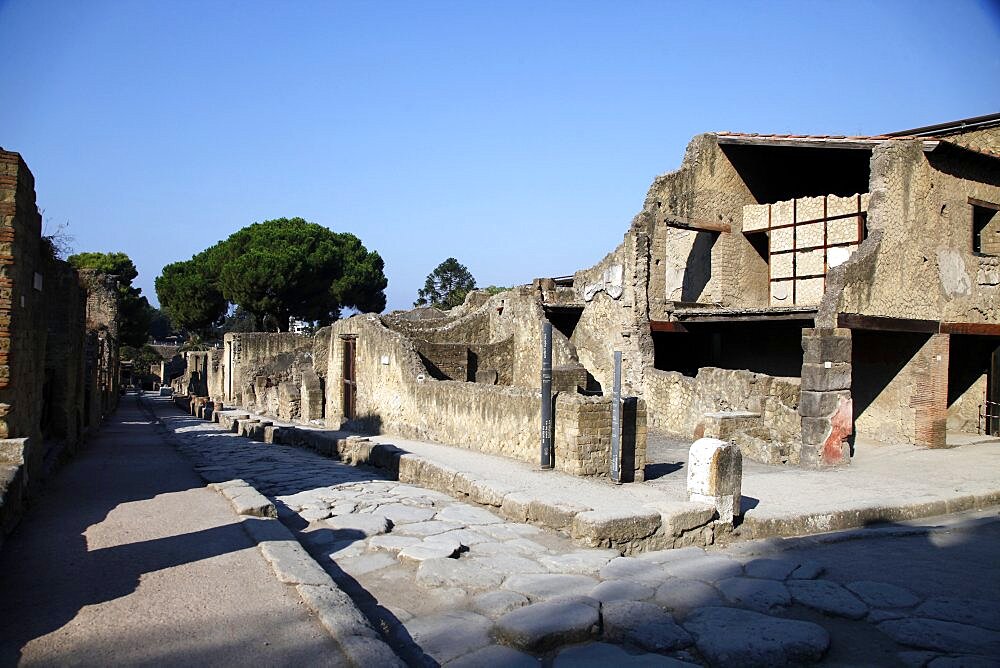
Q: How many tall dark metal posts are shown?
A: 2